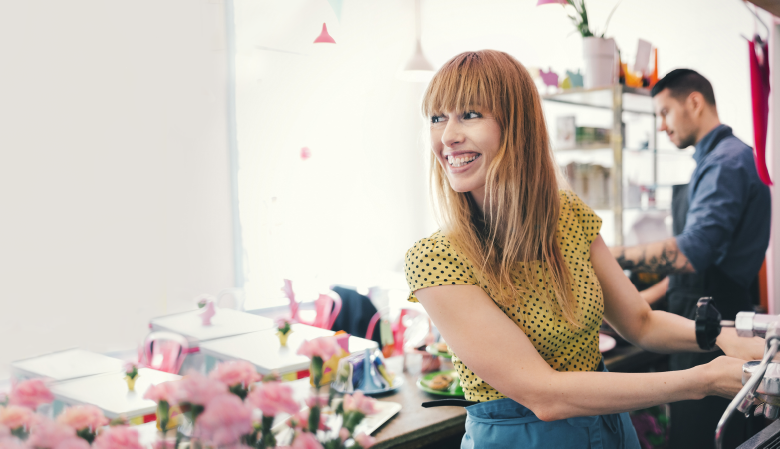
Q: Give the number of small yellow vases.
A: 2